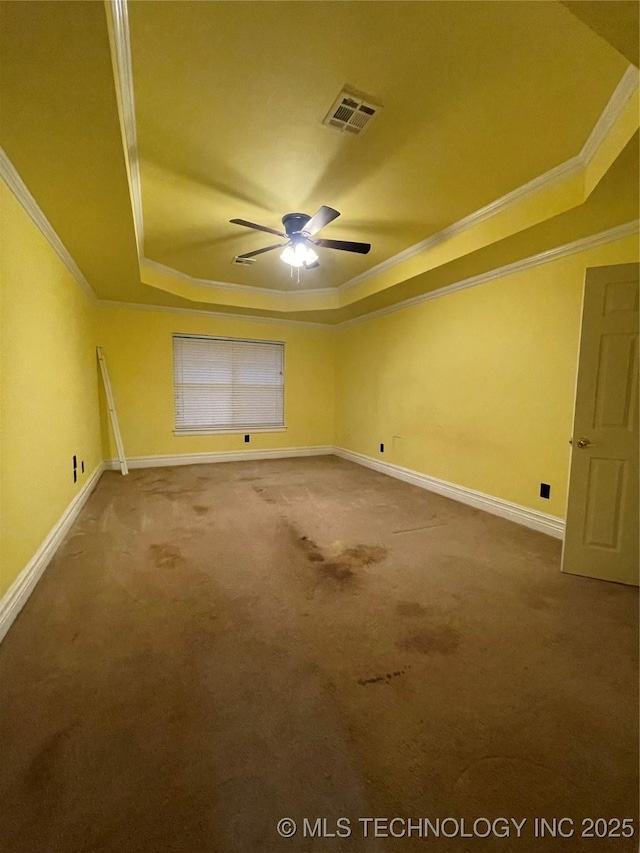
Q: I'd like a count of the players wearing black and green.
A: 0